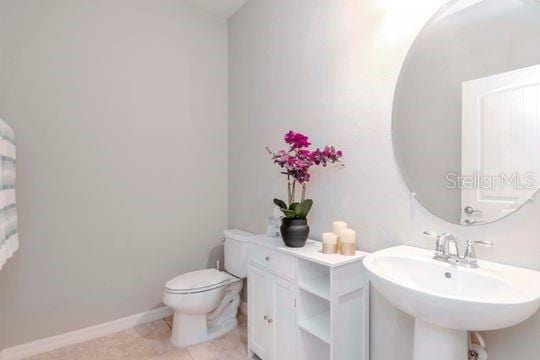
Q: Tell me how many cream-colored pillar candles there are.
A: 3